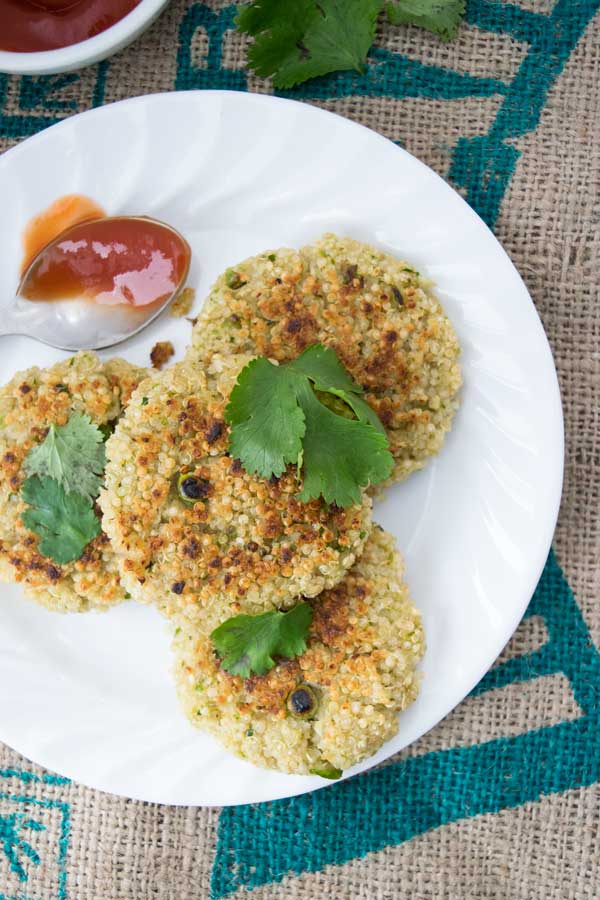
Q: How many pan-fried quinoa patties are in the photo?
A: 4